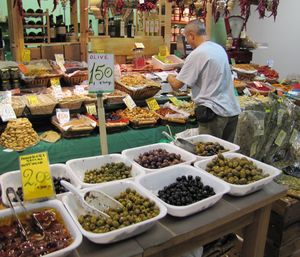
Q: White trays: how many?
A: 8